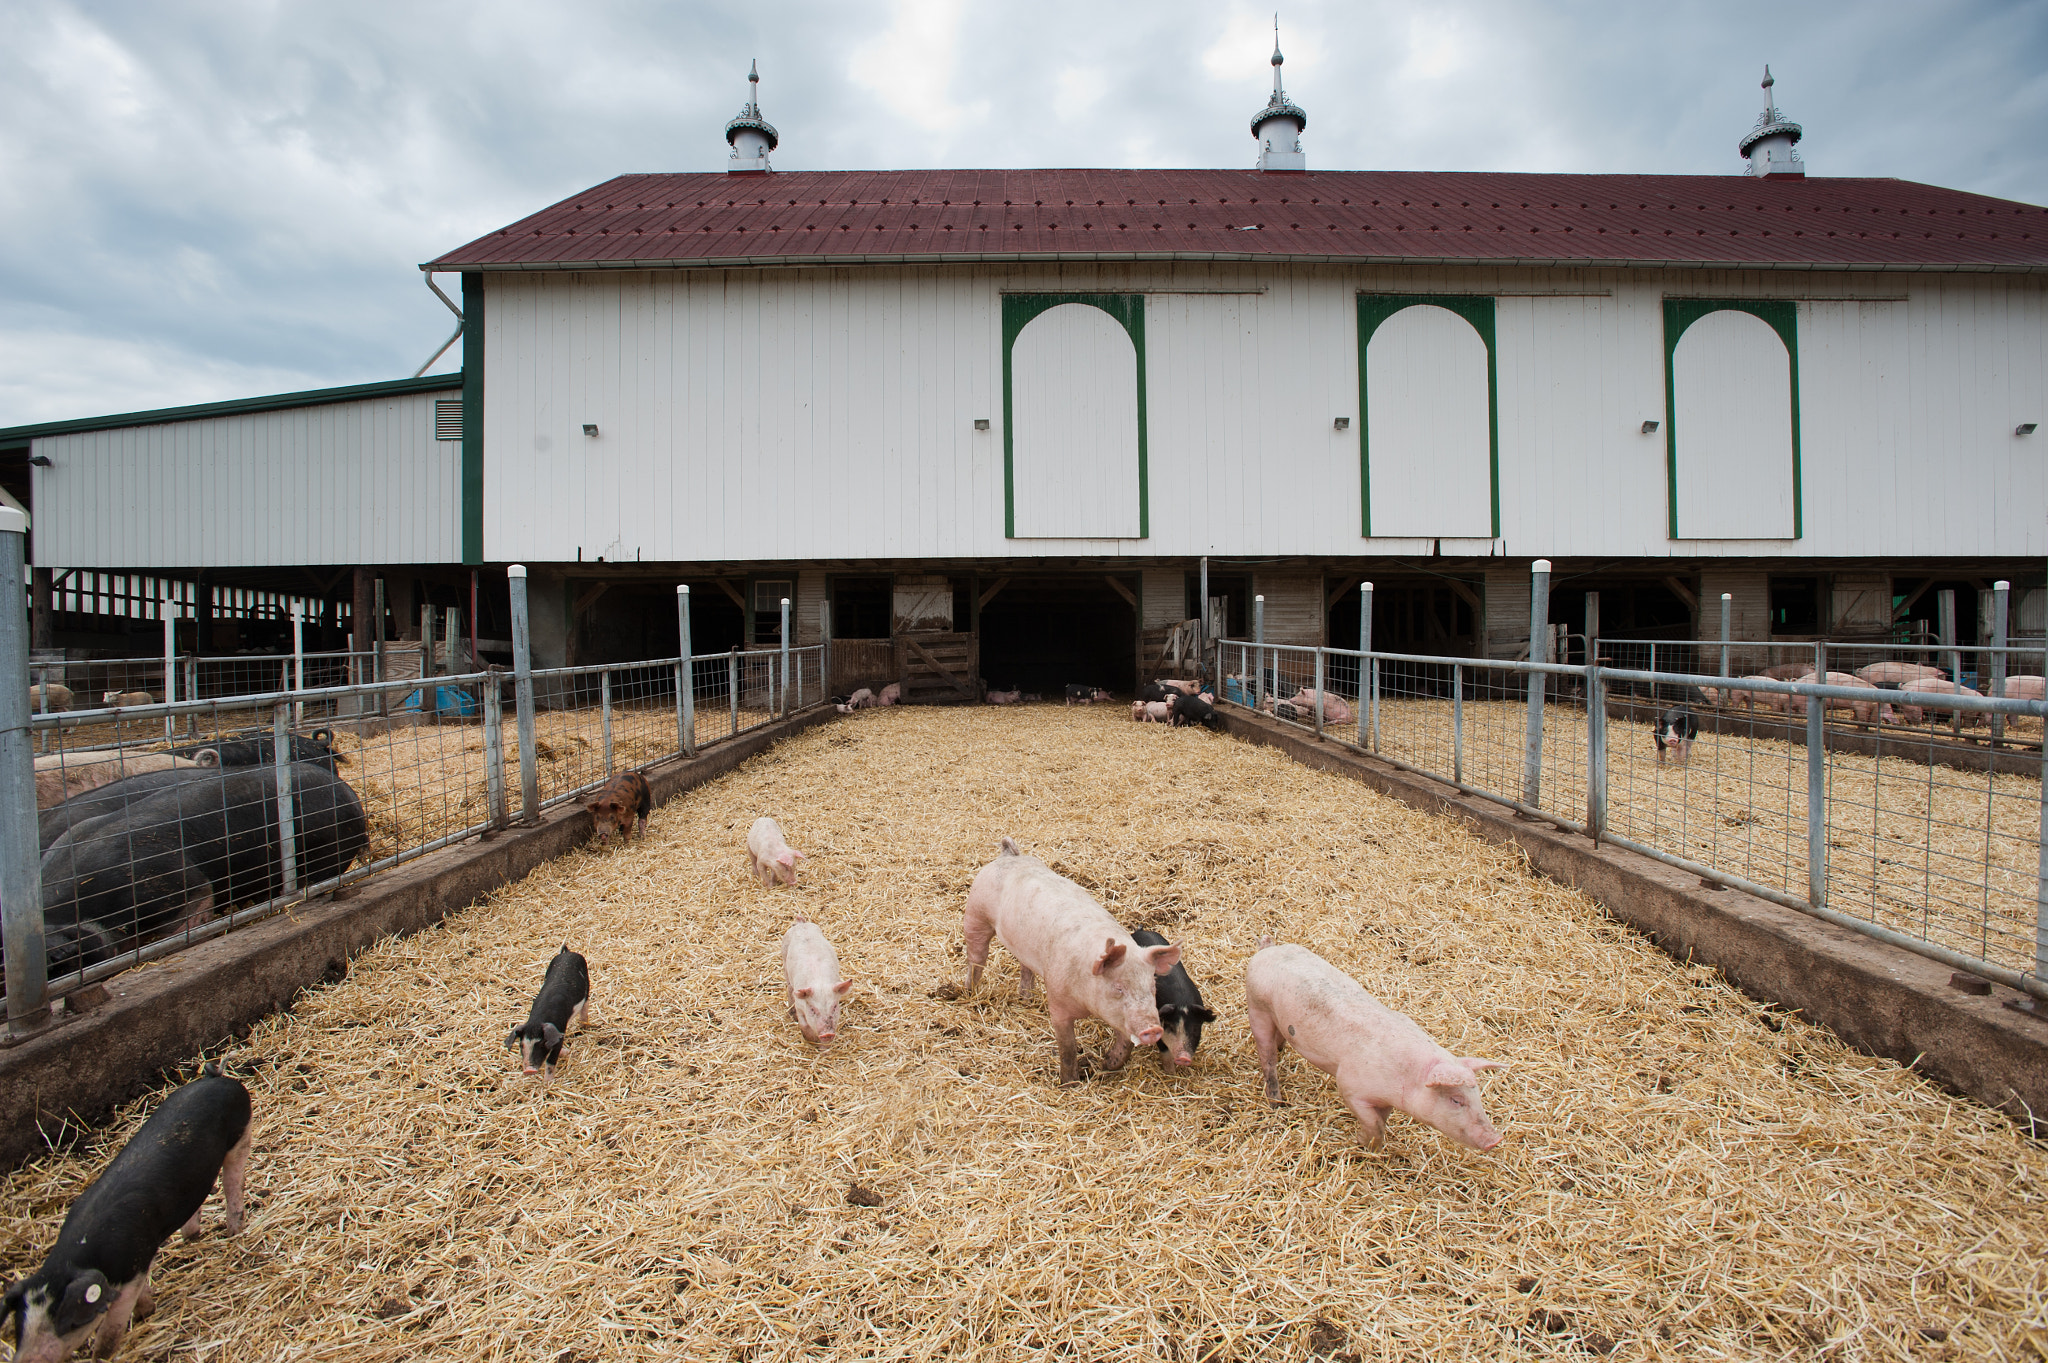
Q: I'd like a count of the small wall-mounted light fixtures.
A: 6